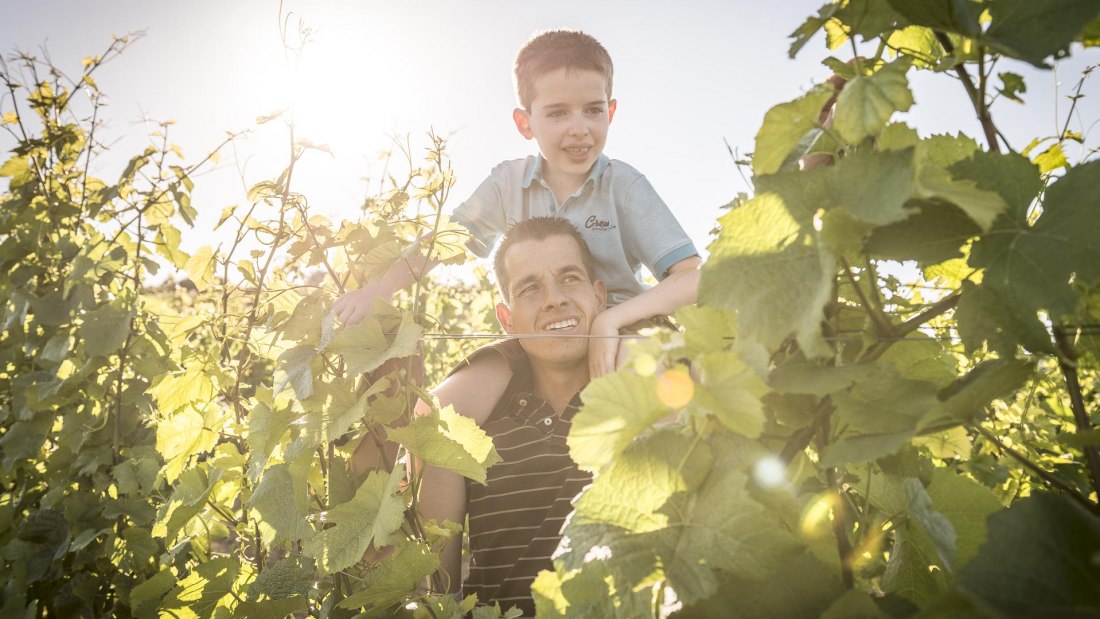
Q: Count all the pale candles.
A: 0